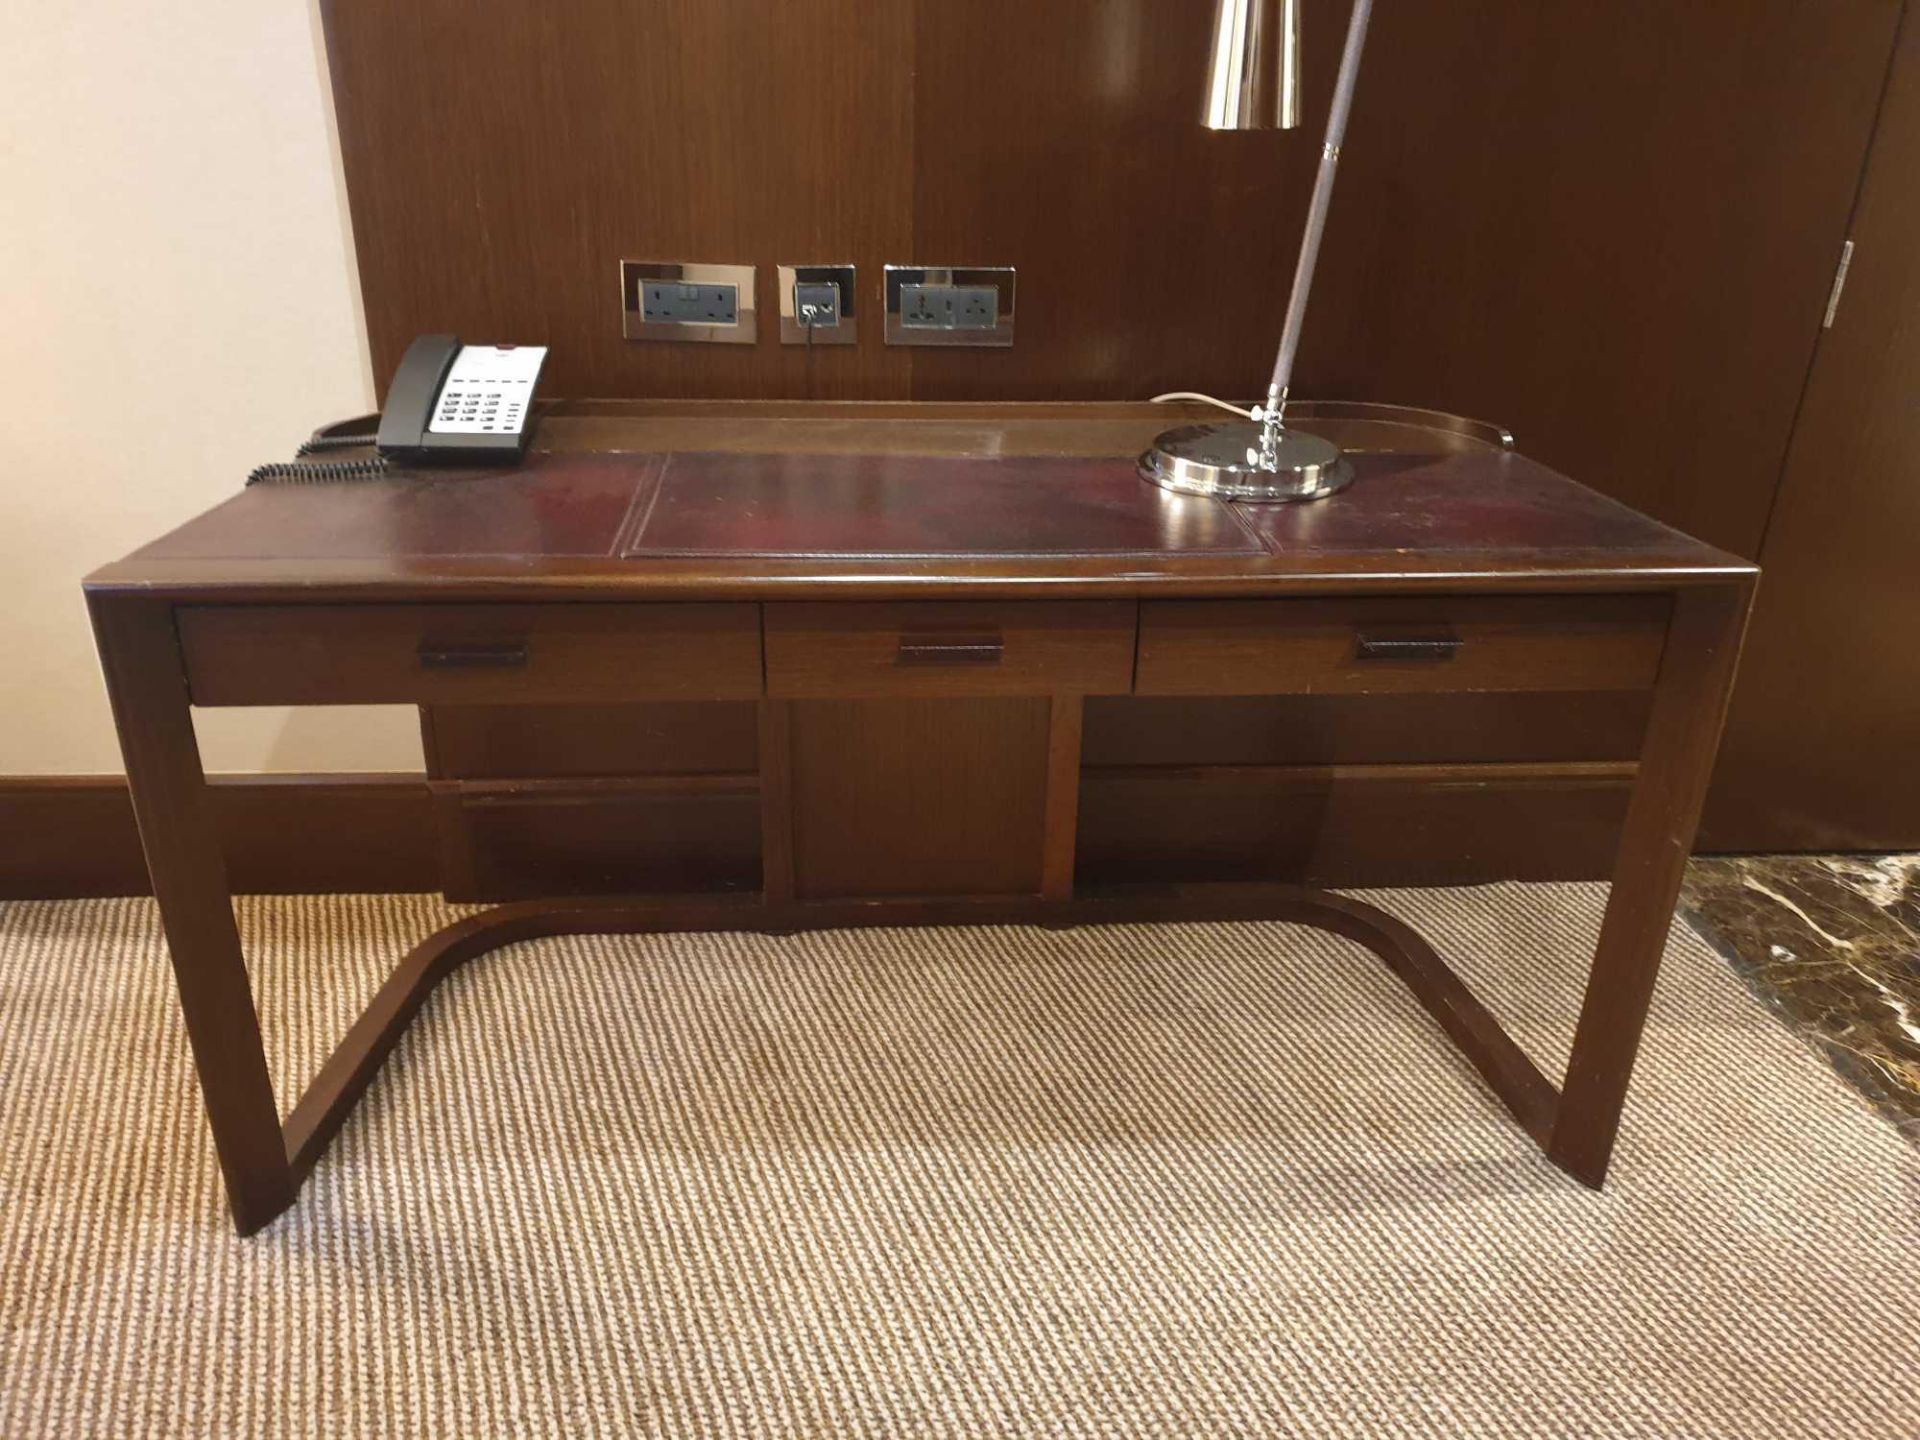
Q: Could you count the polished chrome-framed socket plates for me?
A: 3